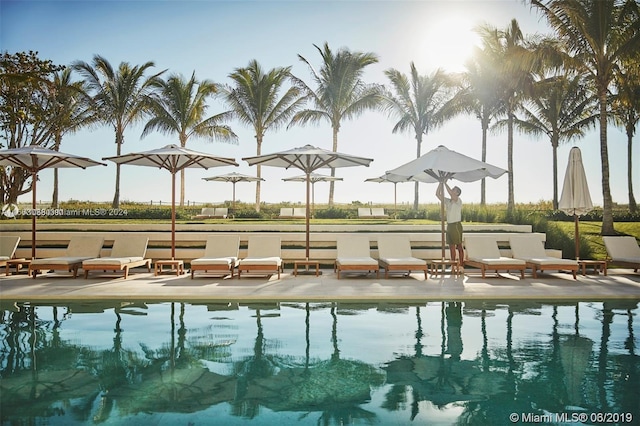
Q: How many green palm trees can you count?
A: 11